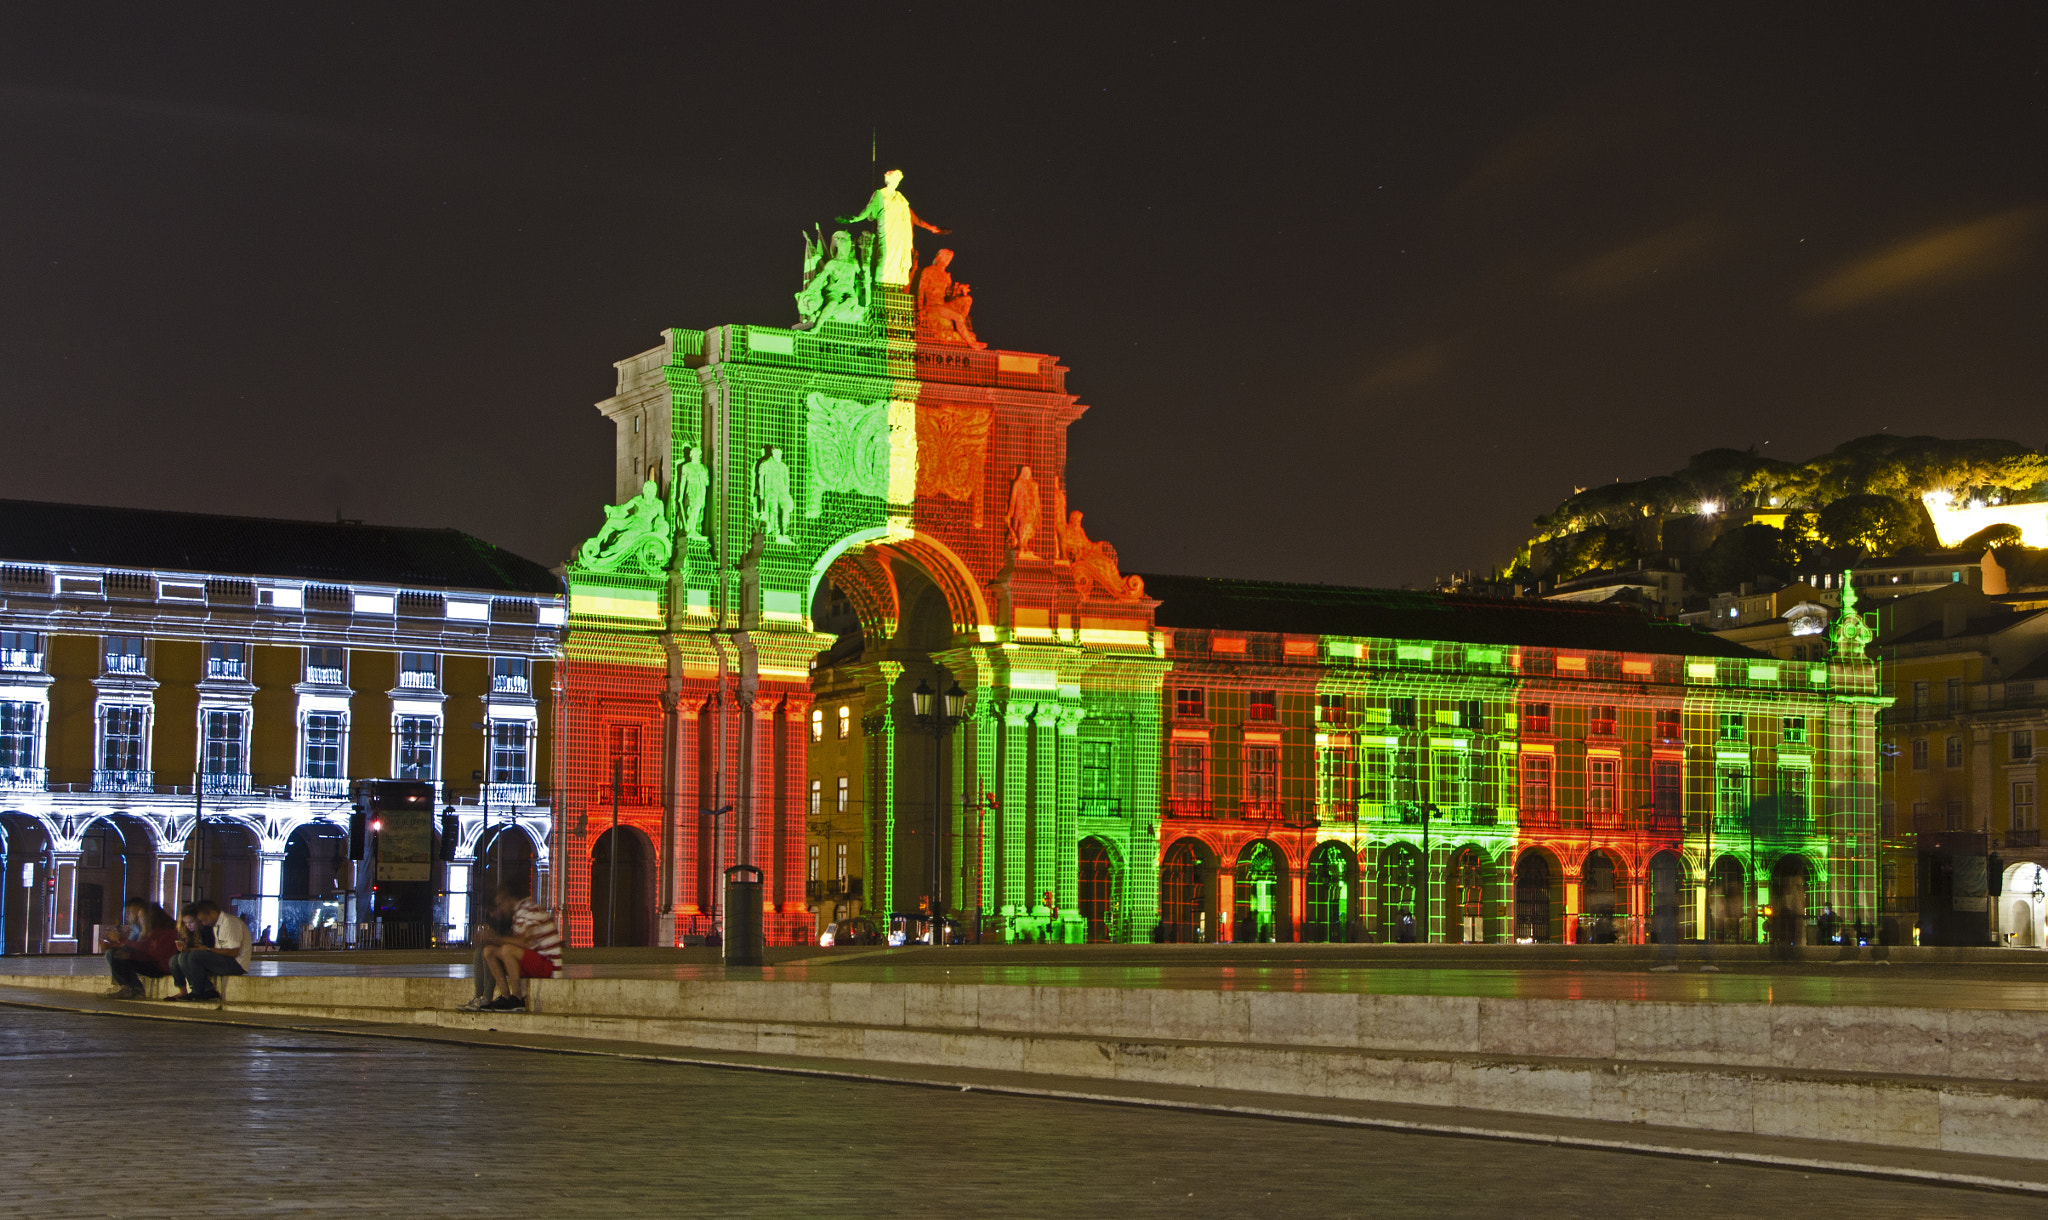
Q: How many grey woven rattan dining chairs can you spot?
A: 0